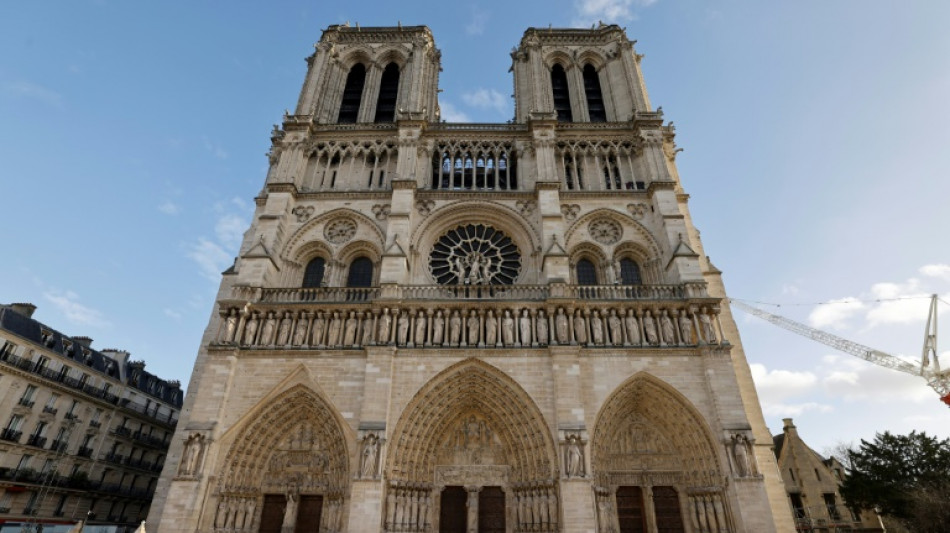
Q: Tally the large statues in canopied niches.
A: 4